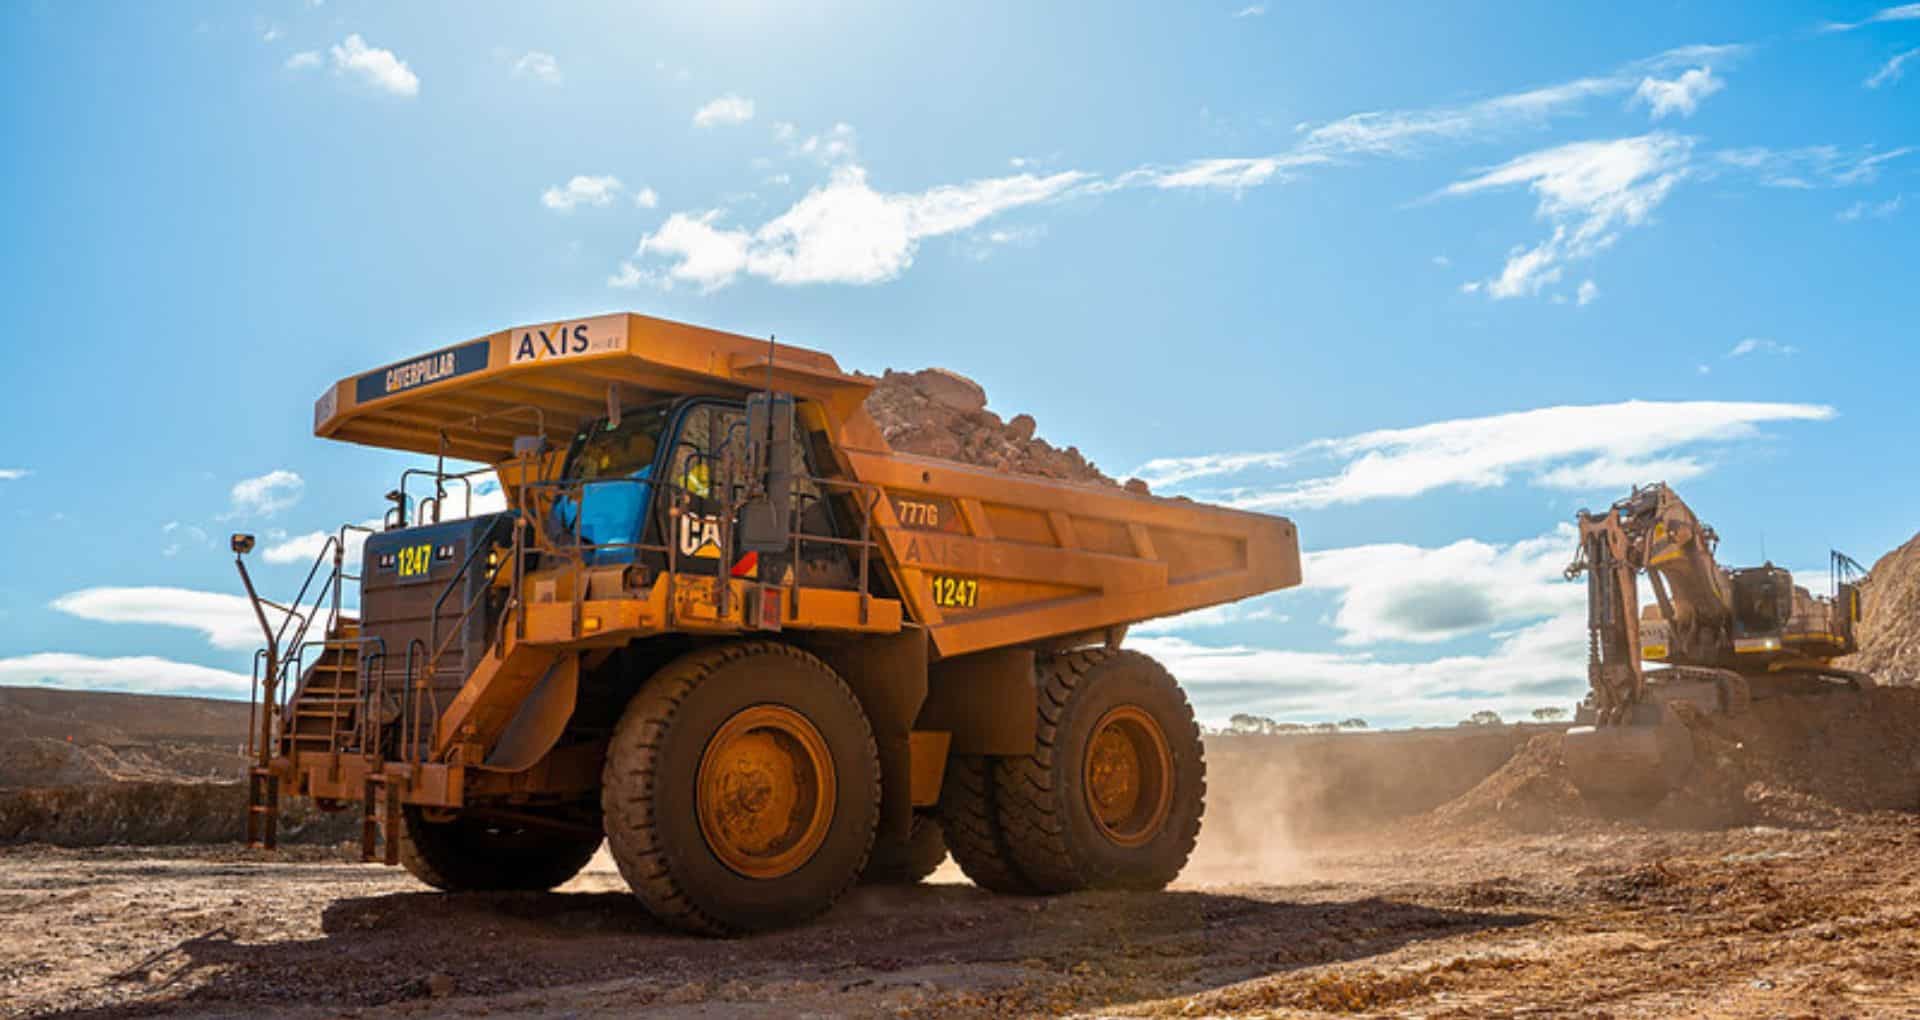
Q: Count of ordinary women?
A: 0